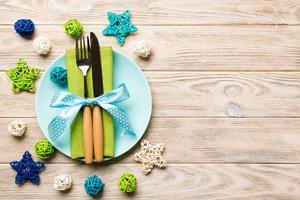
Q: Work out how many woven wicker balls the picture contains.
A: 10